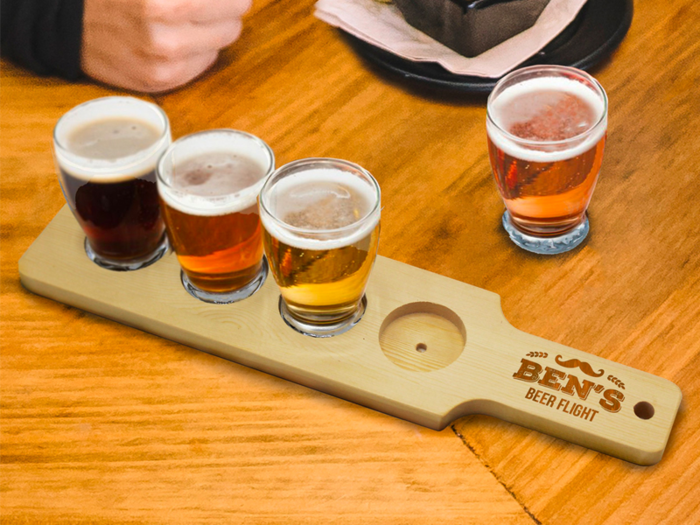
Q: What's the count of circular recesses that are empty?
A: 1